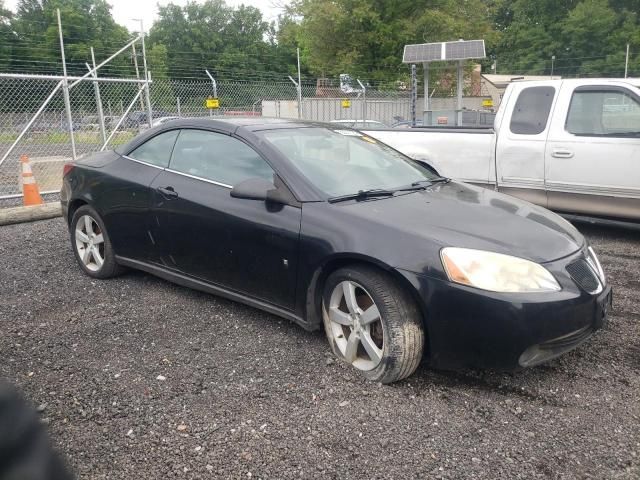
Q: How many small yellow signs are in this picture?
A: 3